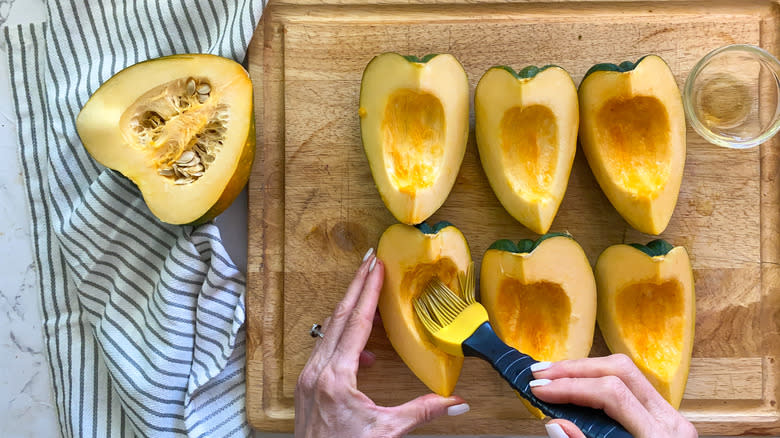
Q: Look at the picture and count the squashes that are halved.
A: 1